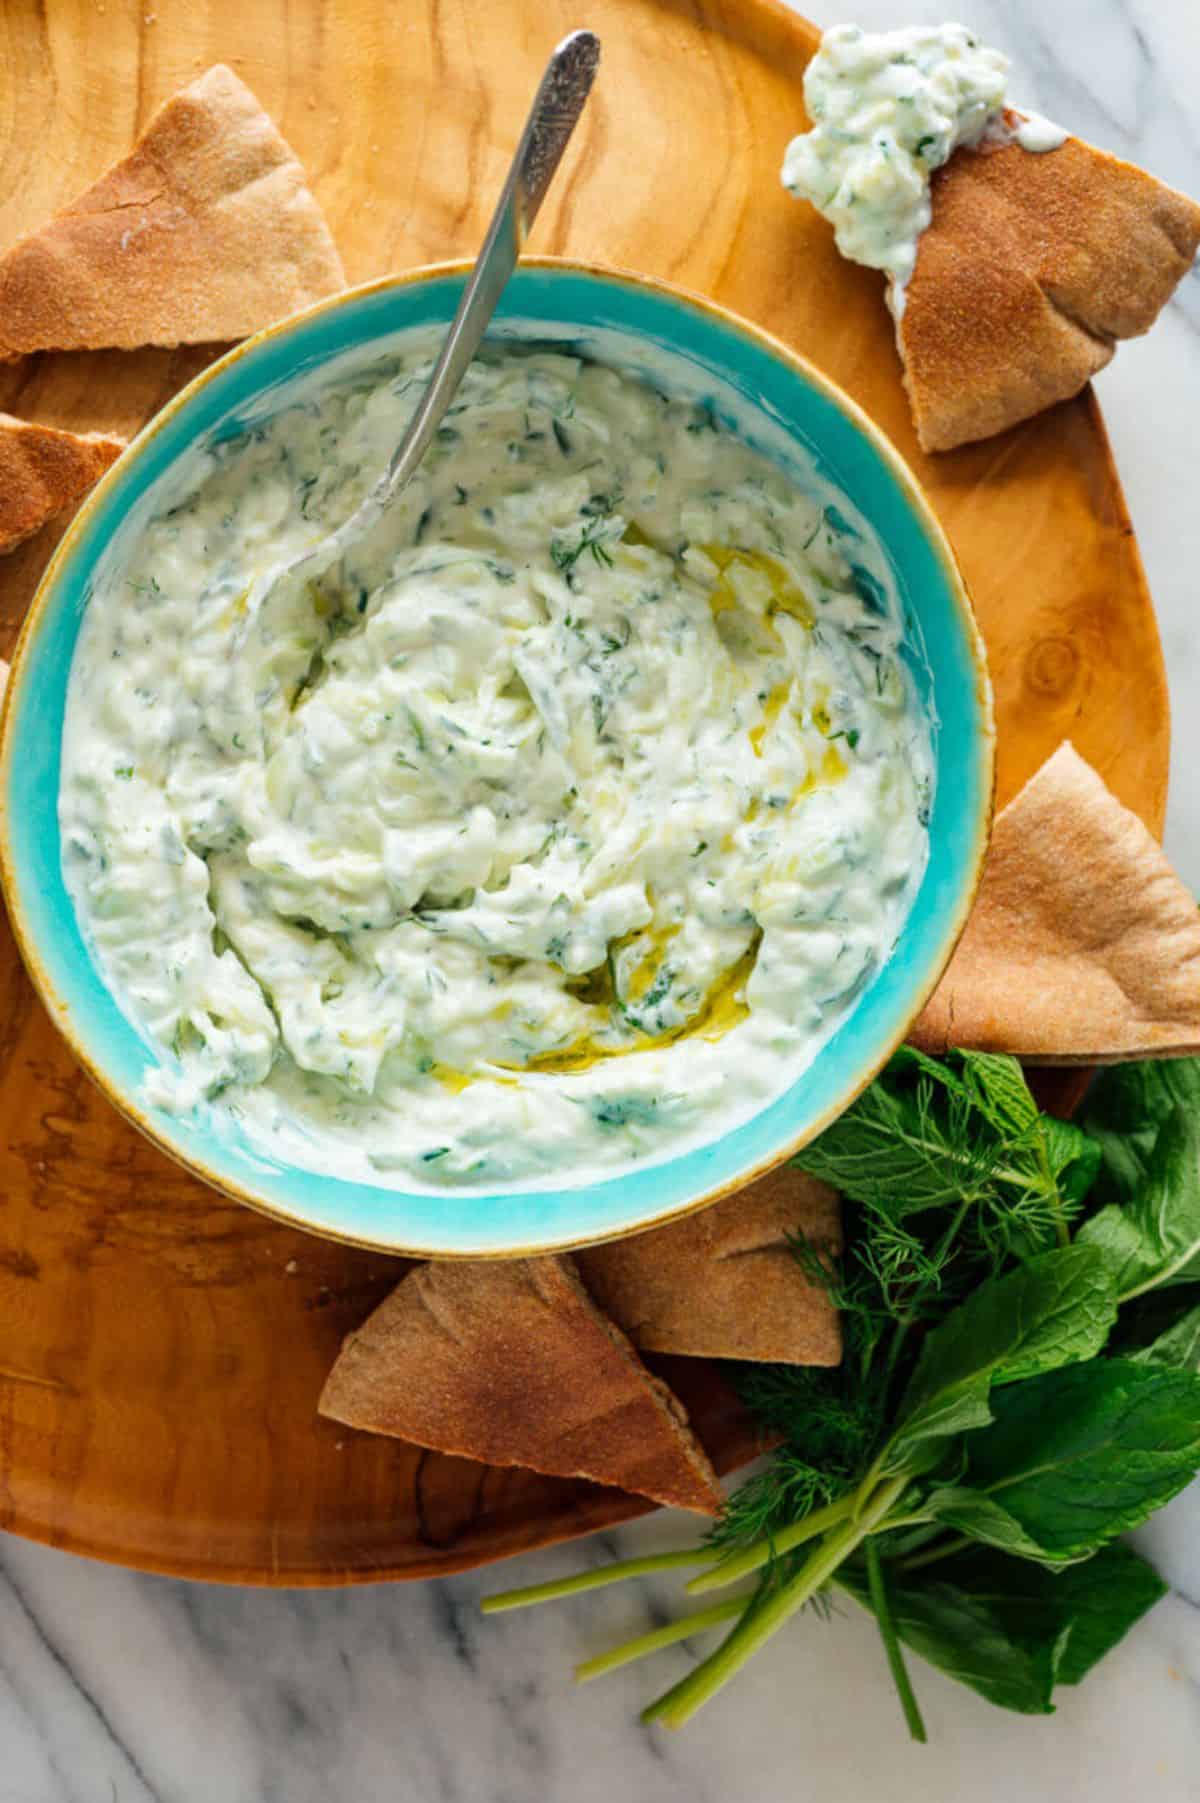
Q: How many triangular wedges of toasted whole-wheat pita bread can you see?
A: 6